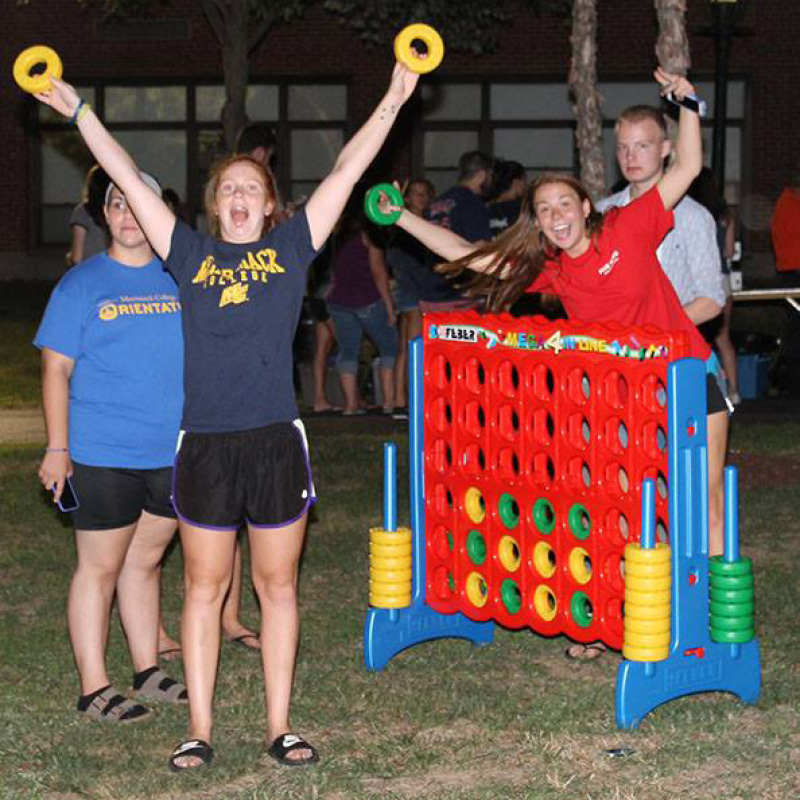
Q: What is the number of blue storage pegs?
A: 3